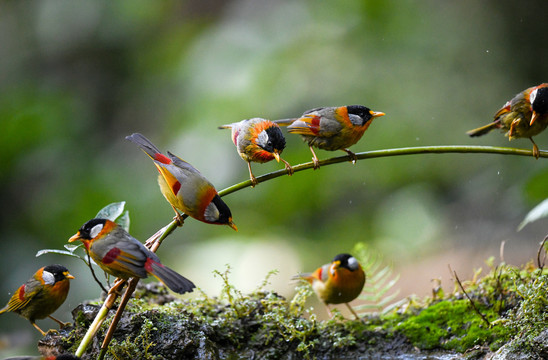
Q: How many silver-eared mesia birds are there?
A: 7